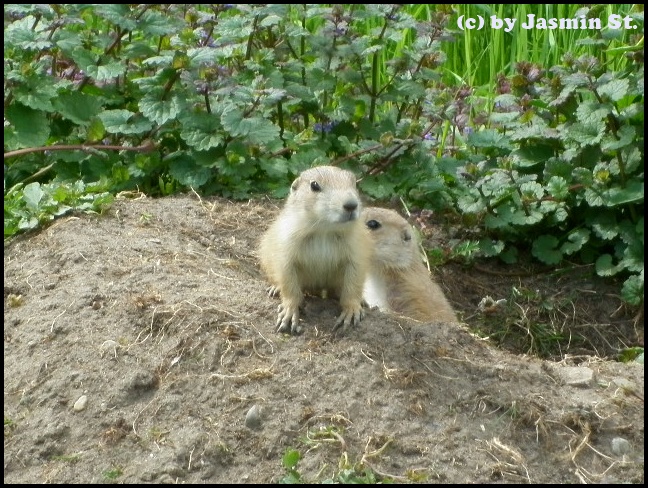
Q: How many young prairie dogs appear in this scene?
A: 2